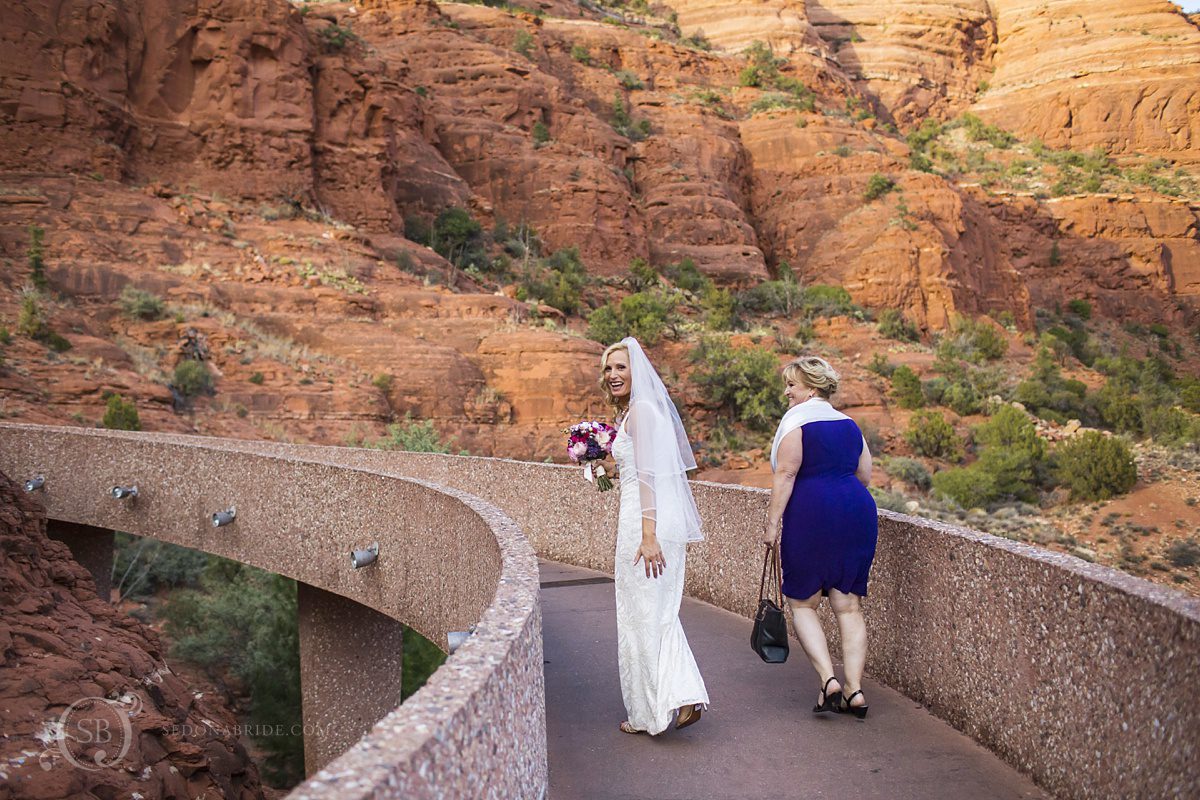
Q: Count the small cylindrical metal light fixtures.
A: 5